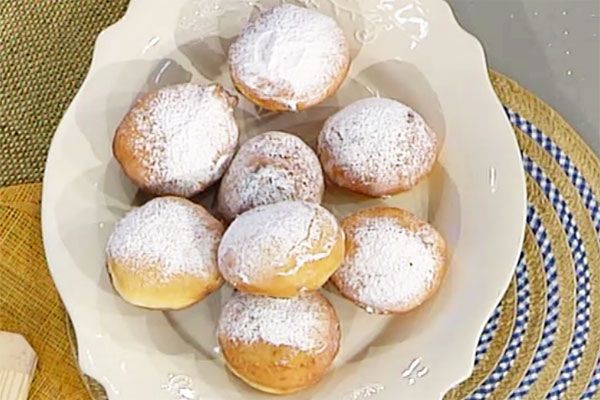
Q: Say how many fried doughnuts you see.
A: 8